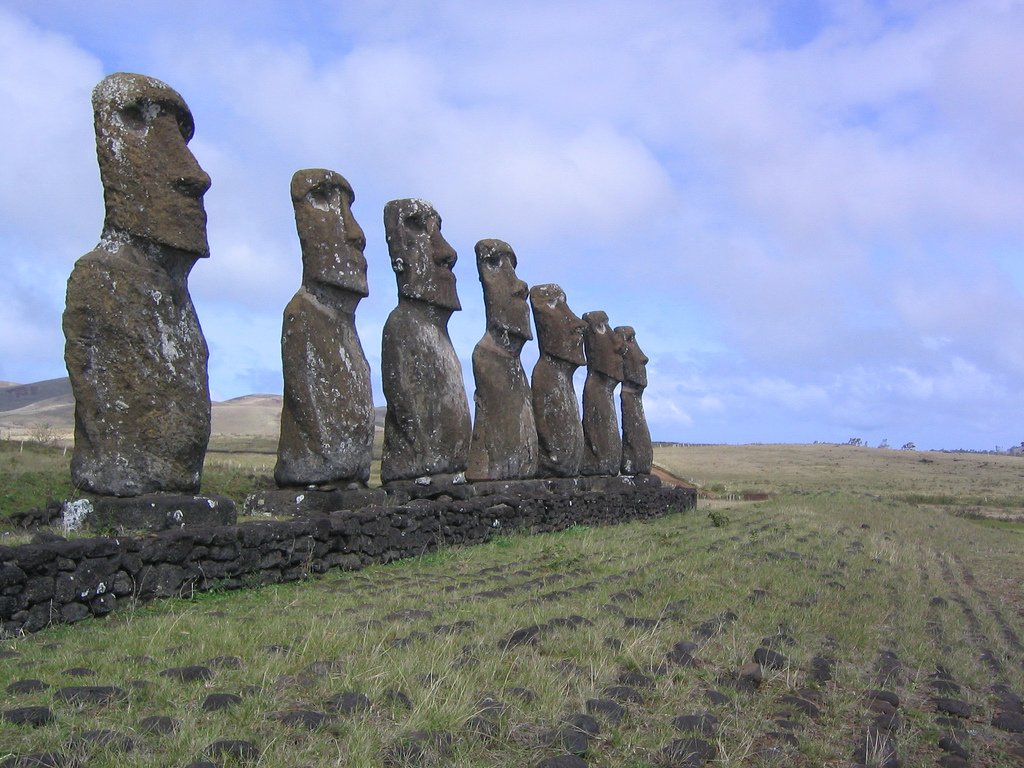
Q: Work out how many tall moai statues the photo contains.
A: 7